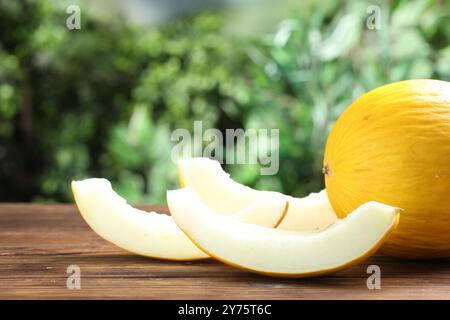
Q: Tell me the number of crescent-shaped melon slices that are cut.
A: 3